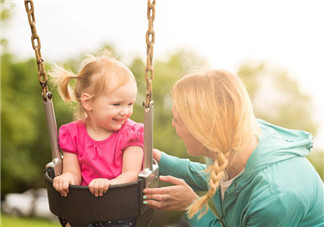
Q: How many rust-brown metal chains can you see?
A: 2